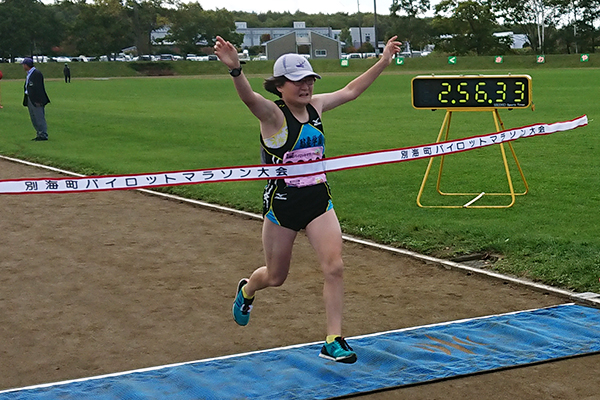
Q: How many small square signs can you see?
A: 6